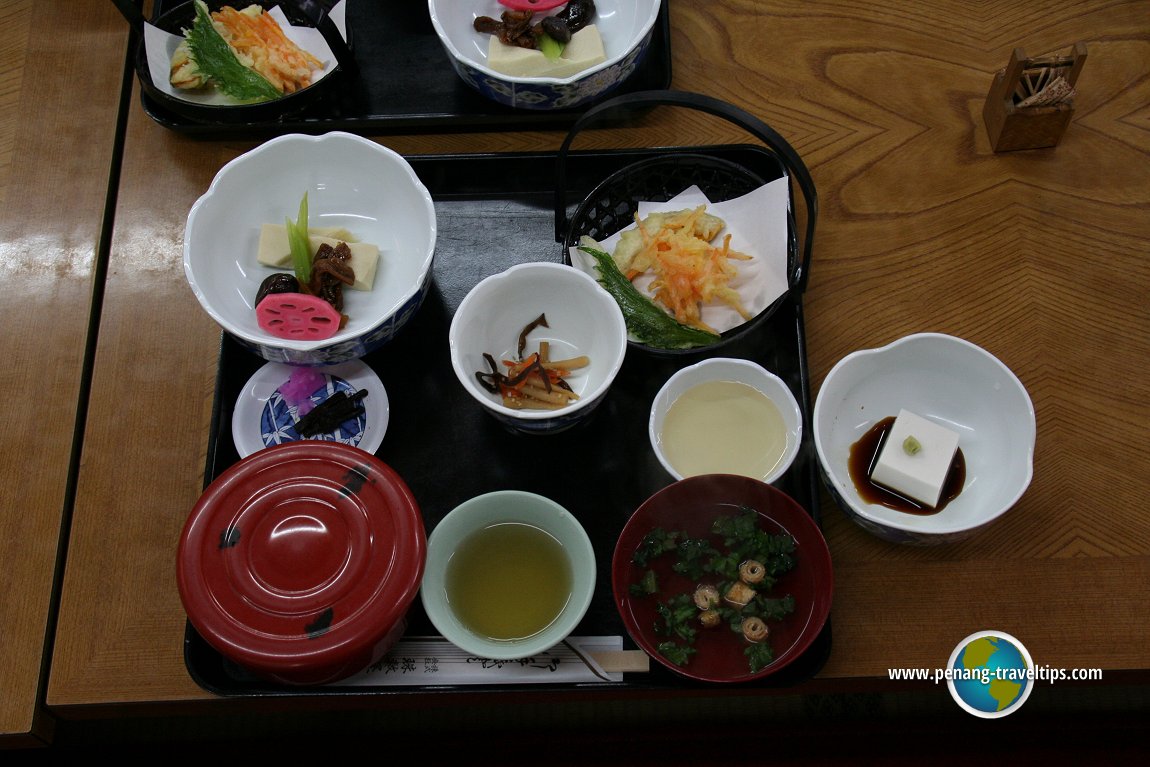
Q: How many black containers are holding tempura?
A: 2